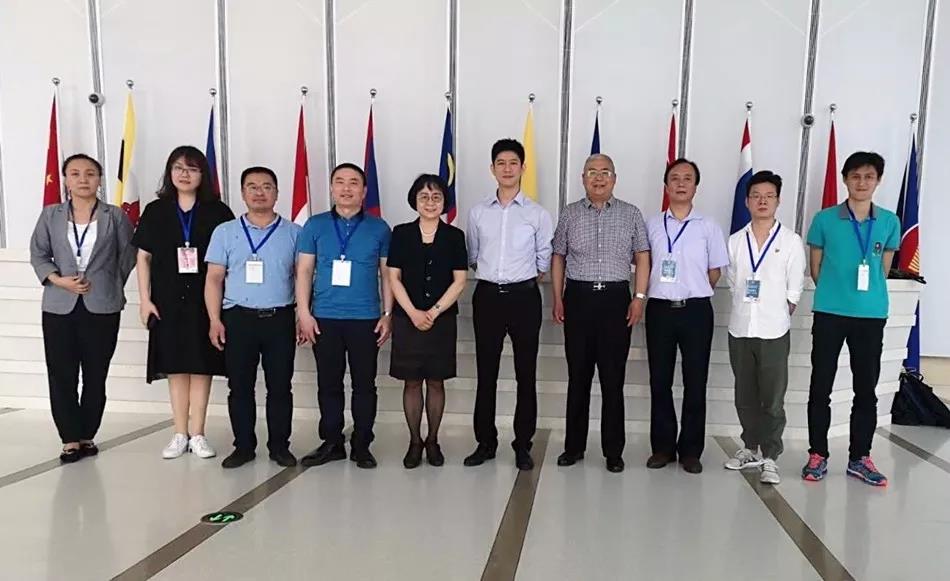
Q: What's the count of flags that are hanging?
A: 12